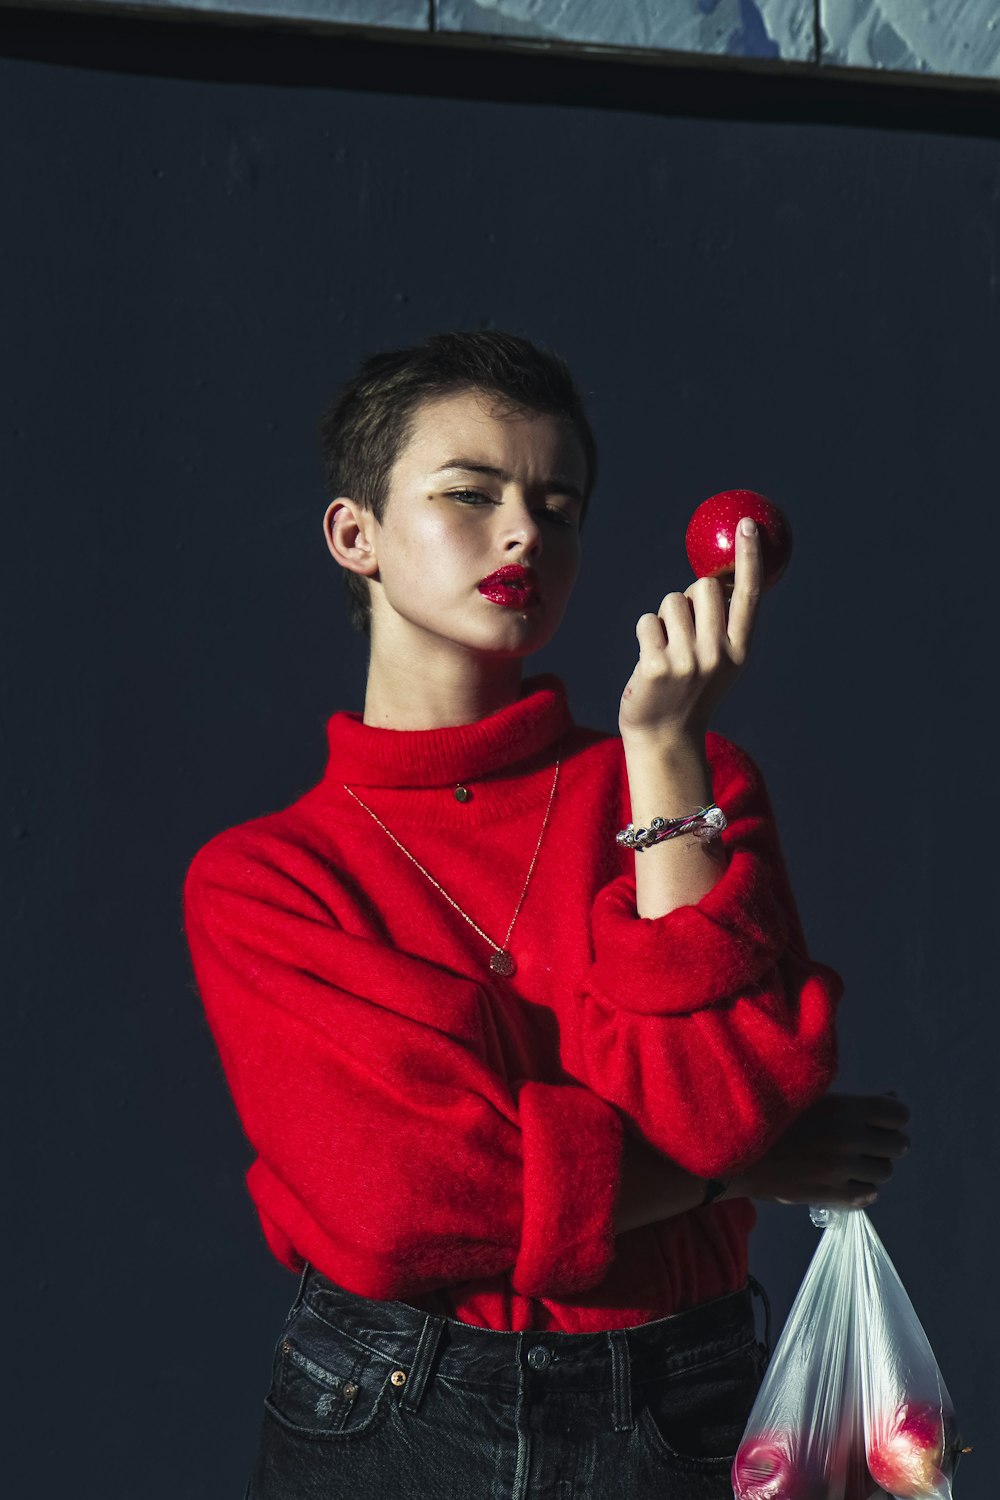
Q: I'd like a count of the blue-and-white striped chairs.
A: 0